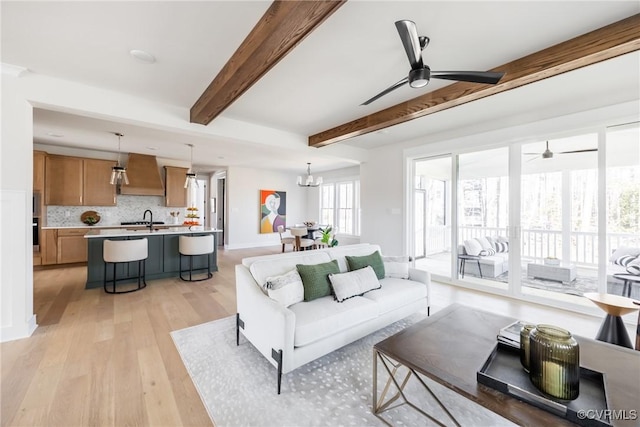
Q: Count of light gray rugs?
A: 1